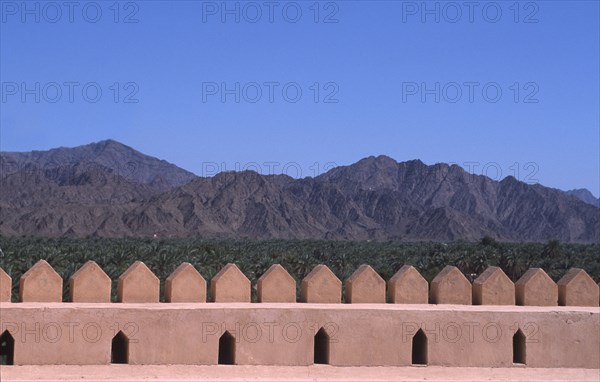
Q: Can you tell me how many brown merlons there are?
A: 14